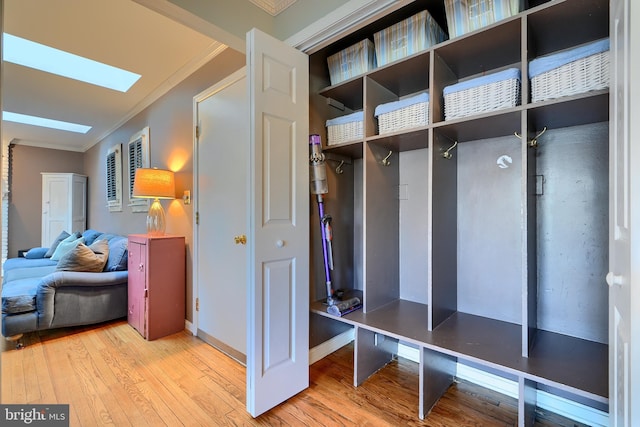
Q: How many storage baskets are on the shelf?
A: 7